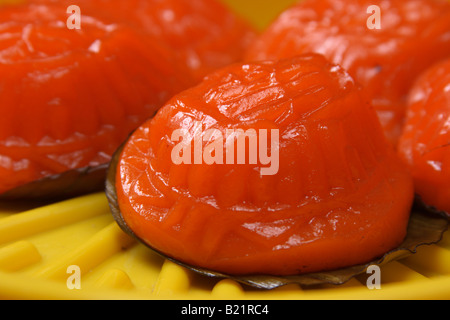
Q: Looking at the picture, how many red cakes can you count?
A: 5